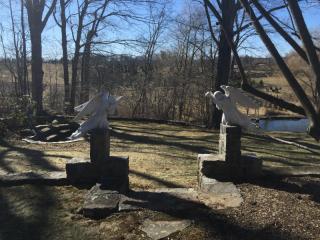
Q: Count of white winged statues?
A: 2